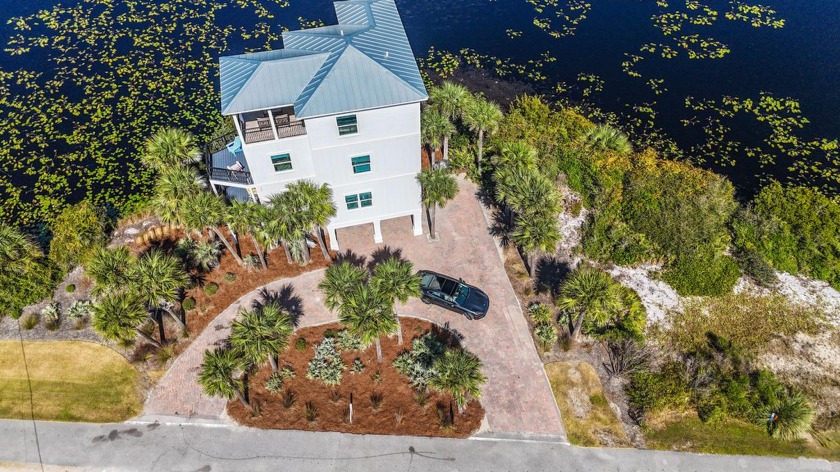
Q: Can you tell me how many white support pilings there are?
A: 3